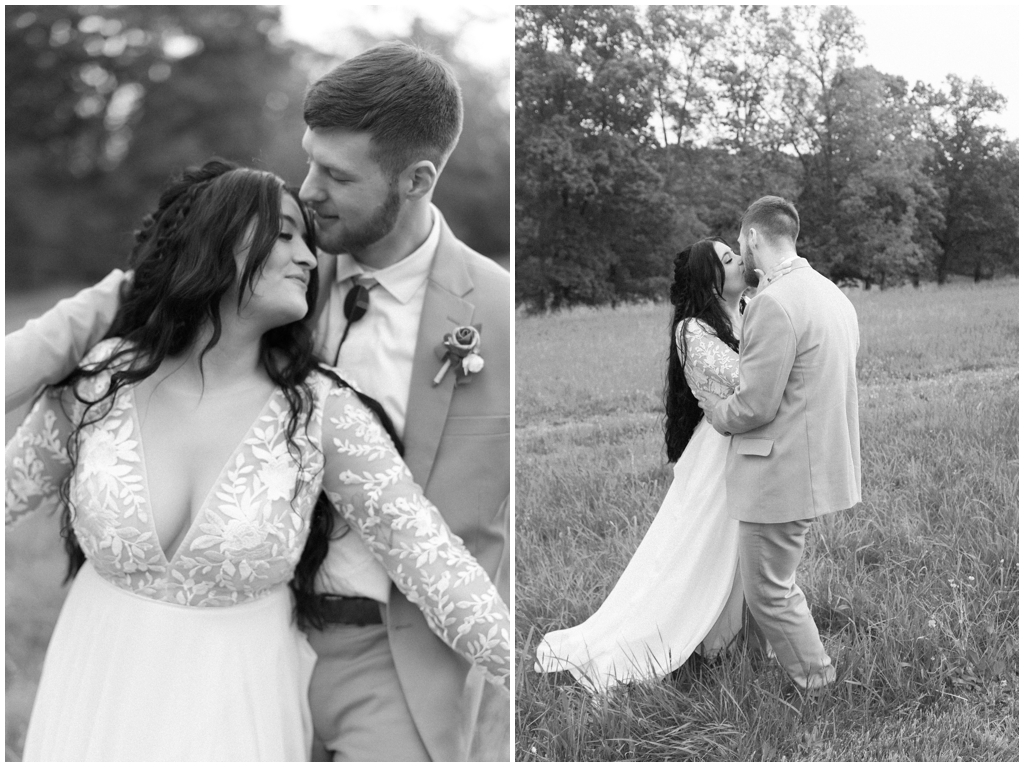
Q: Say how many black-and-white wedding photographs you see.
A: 2